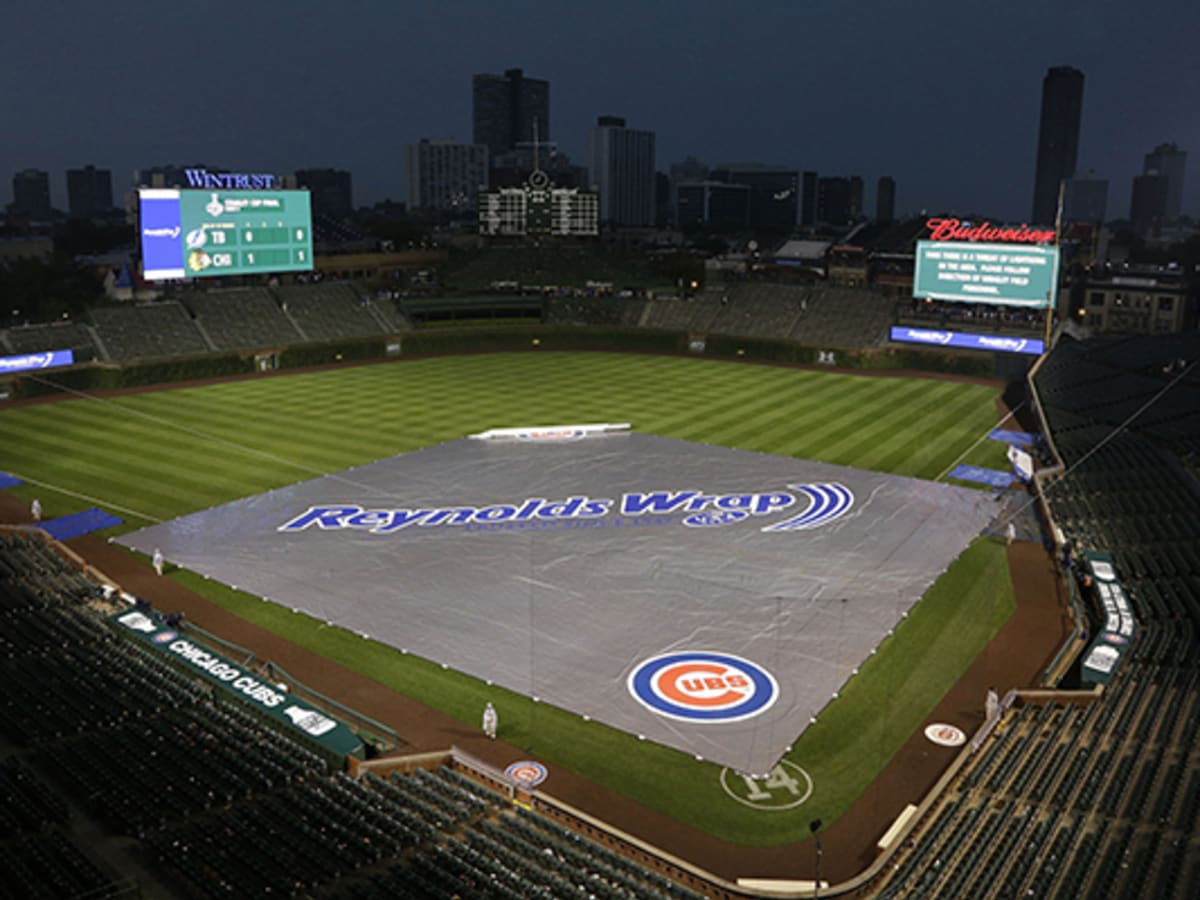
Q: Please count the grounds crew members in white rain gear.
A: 5